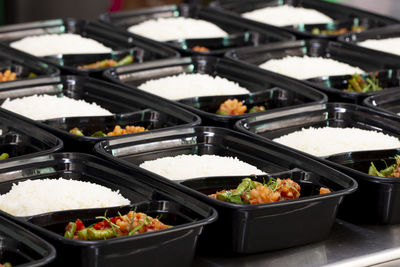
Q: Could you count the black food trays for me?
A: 14